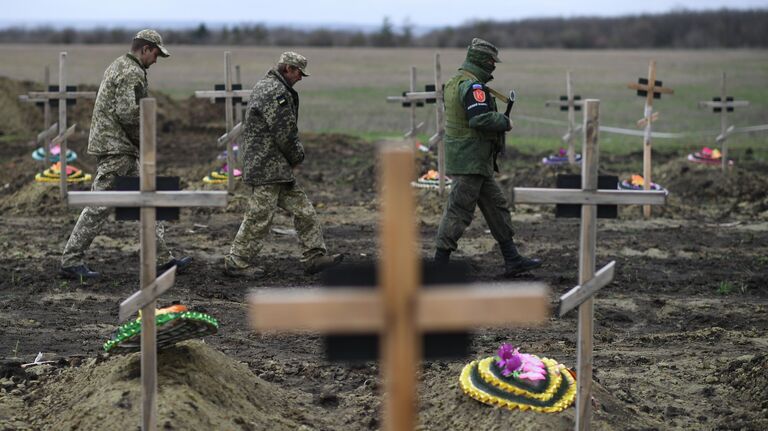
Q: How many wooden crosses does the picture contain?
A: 12